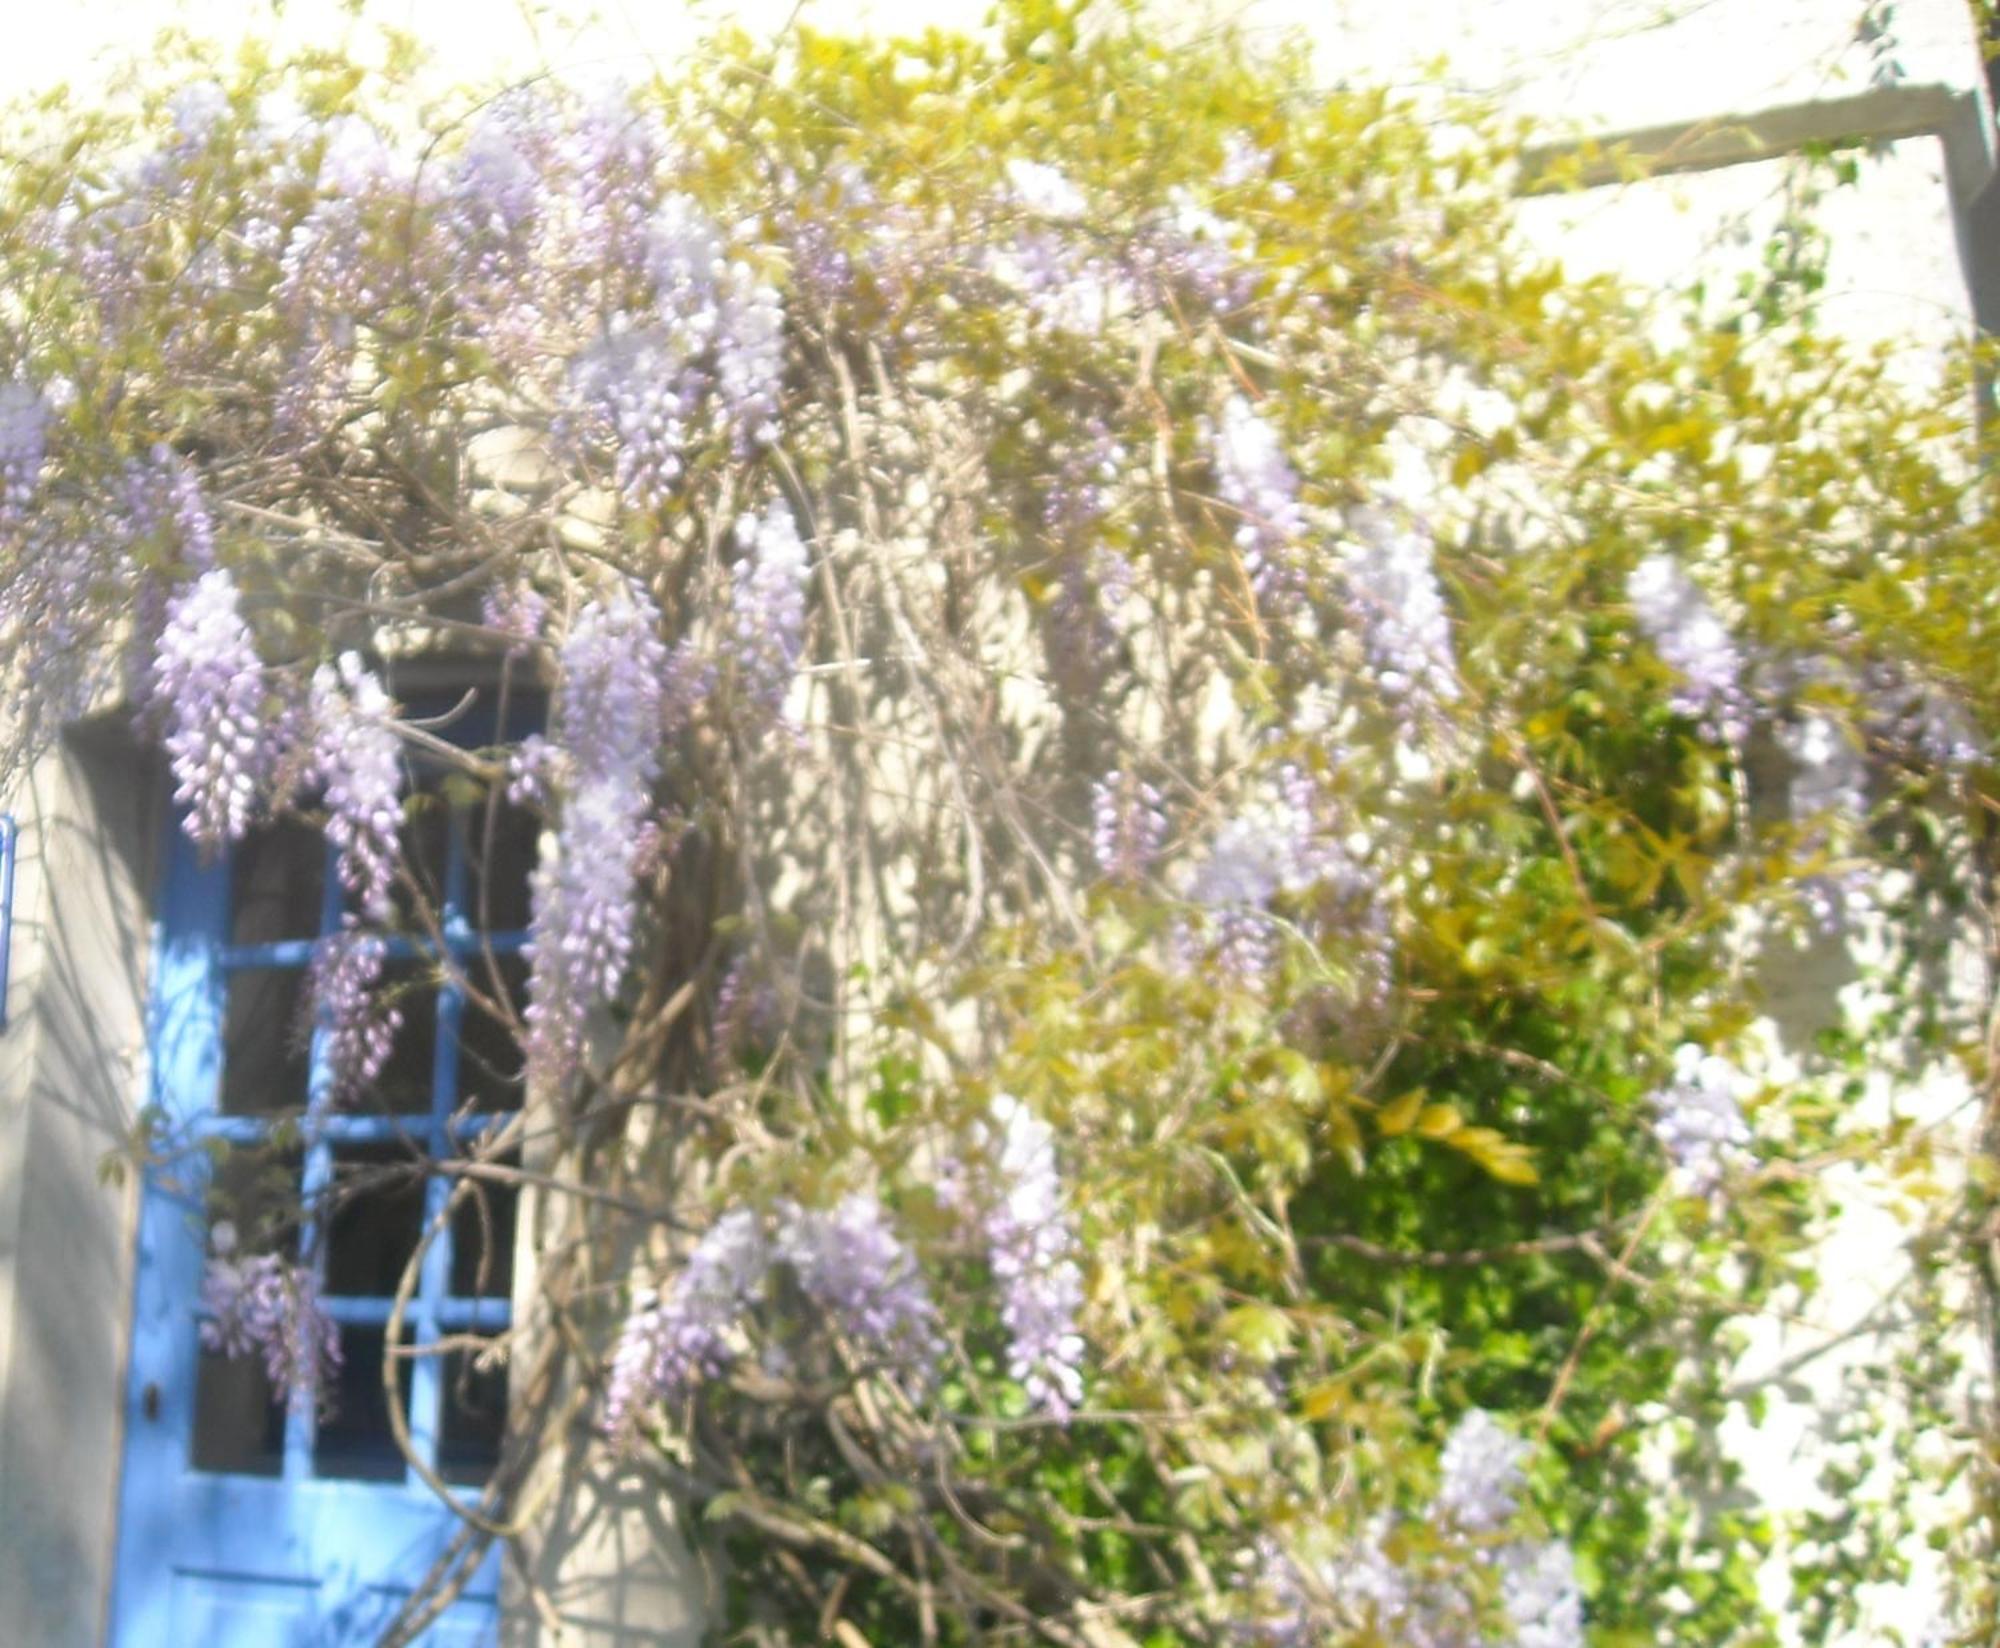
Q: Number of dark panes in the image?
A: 12